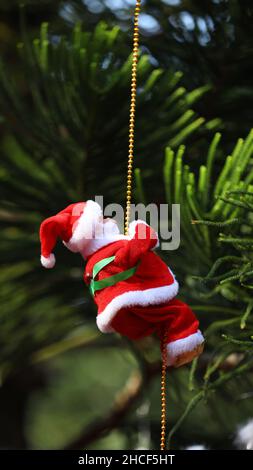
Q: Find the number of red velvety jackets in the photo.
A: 1